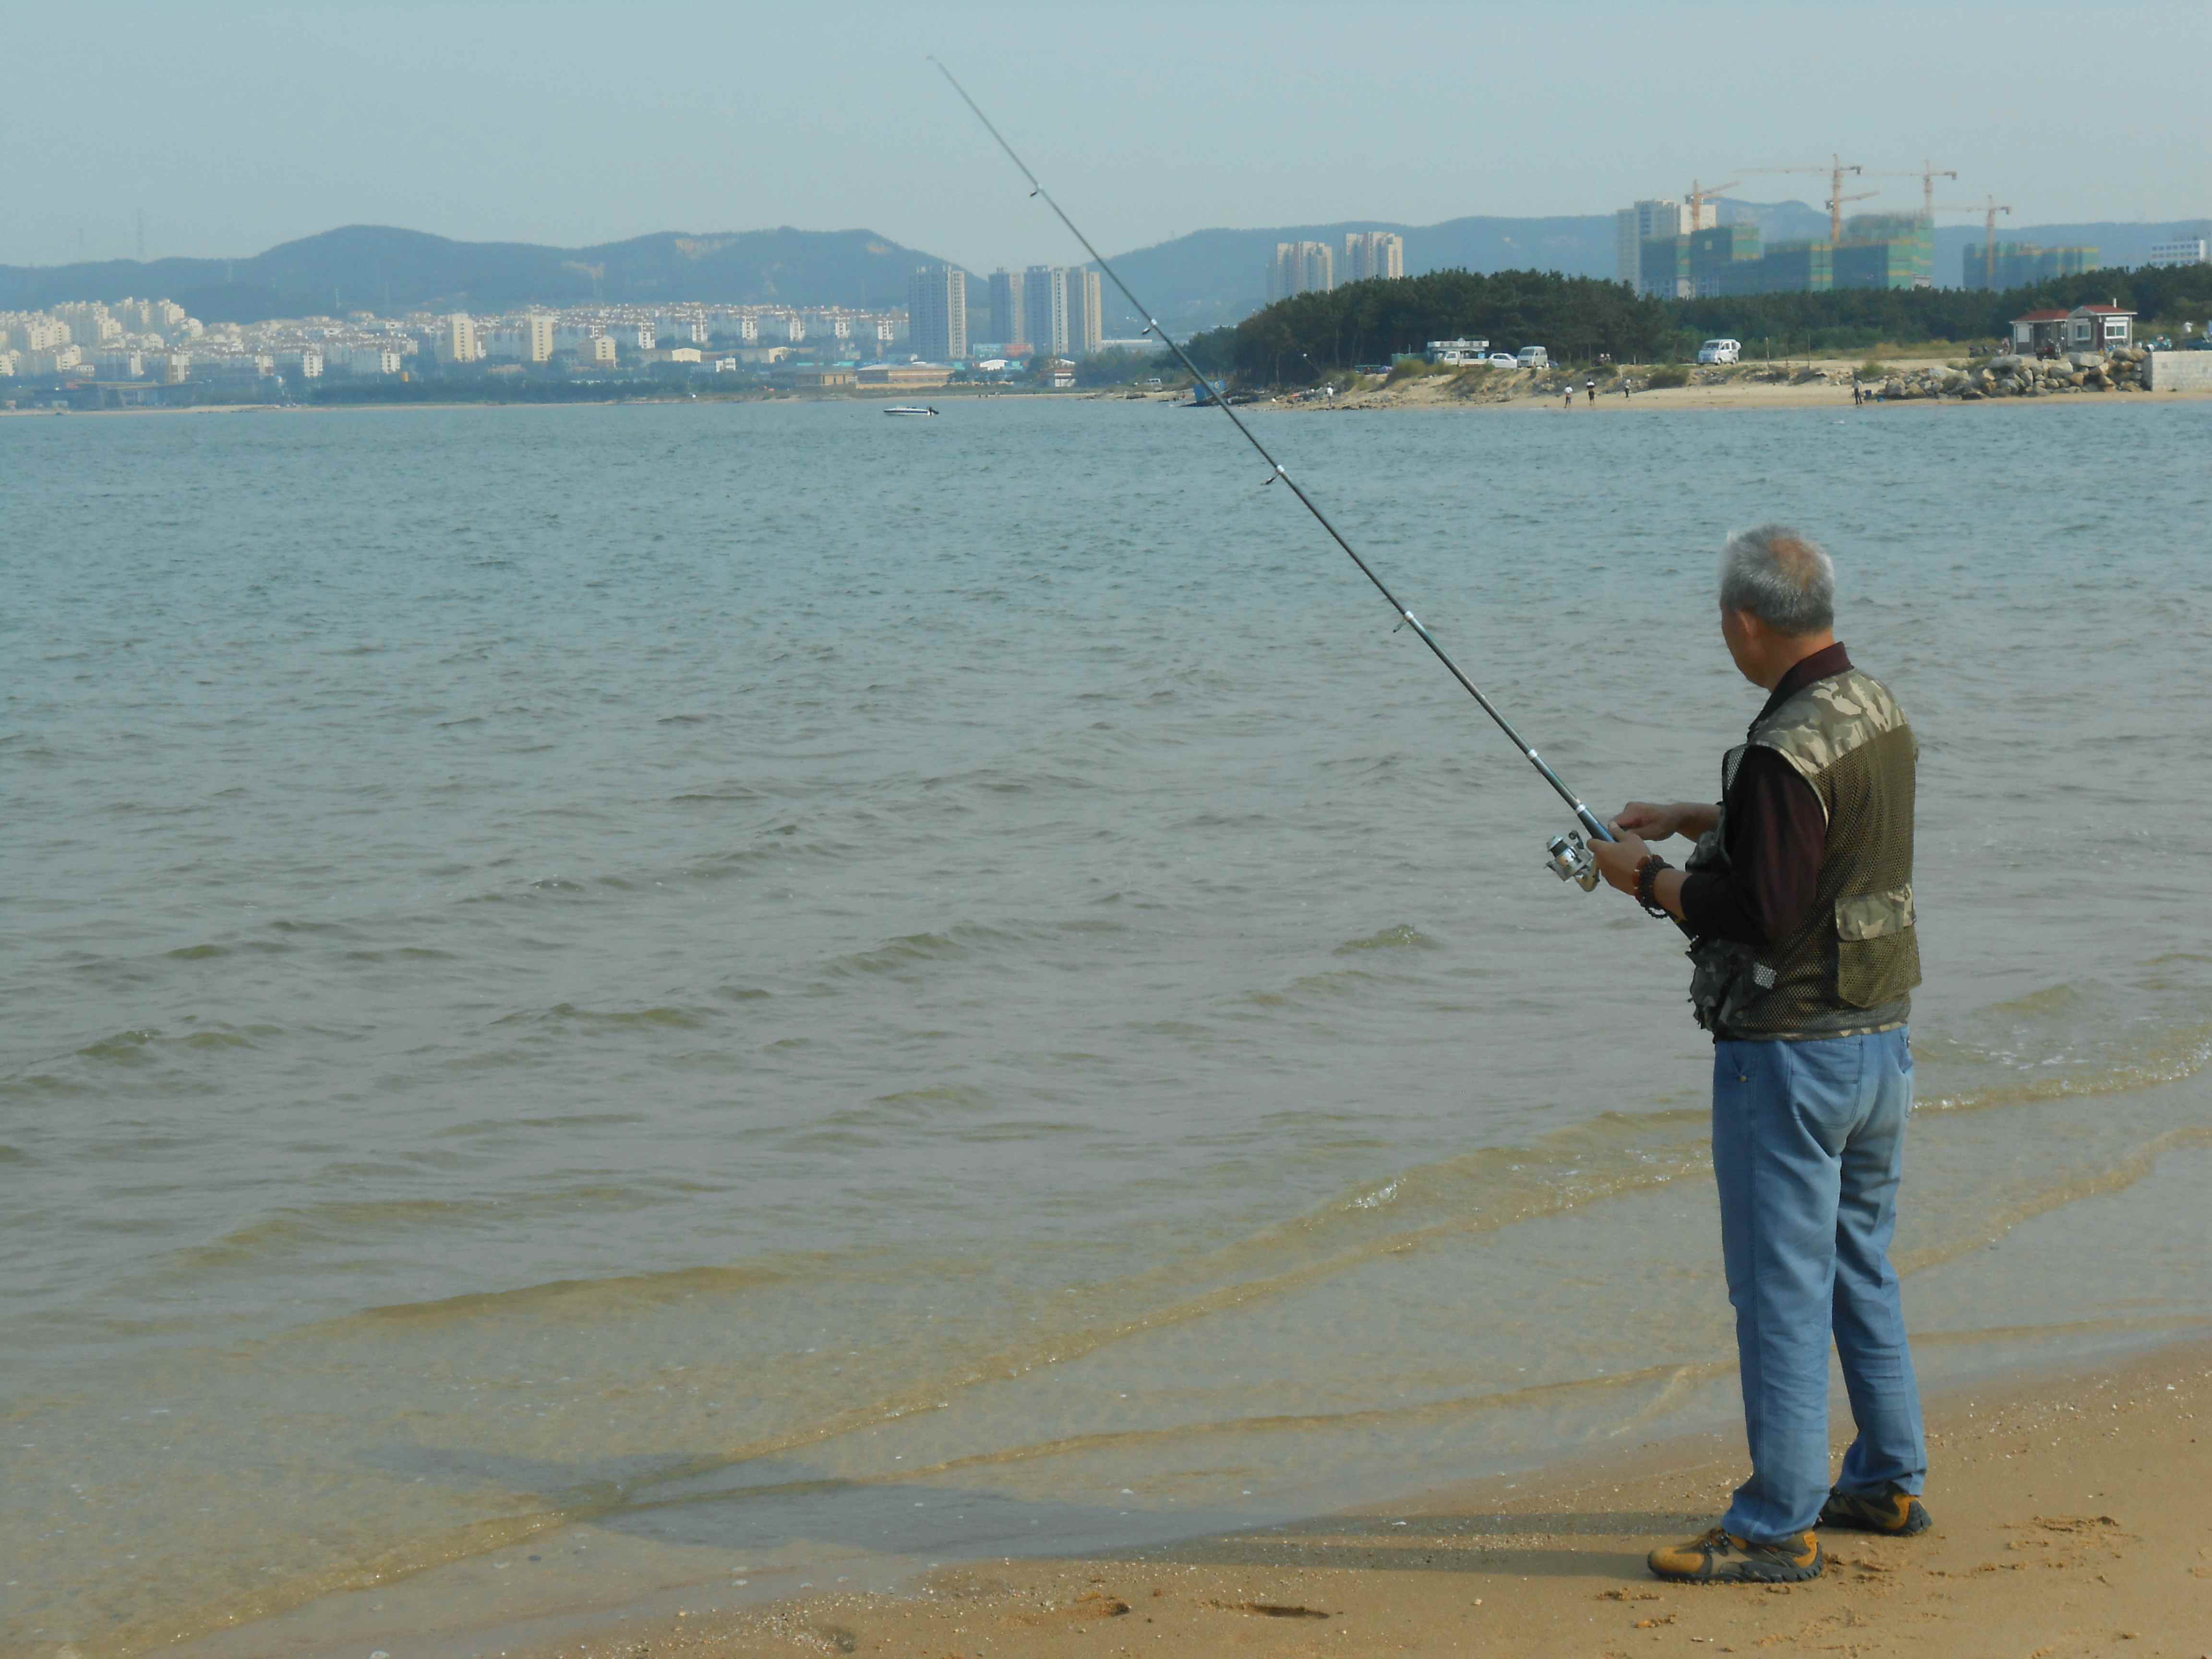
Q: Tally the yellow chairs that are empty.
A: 0